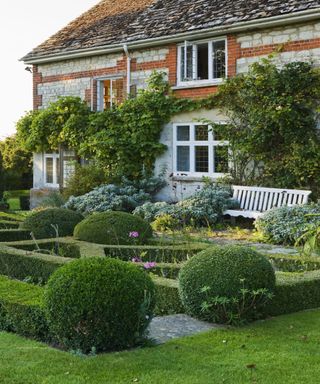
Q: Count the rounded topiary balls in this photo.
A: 4